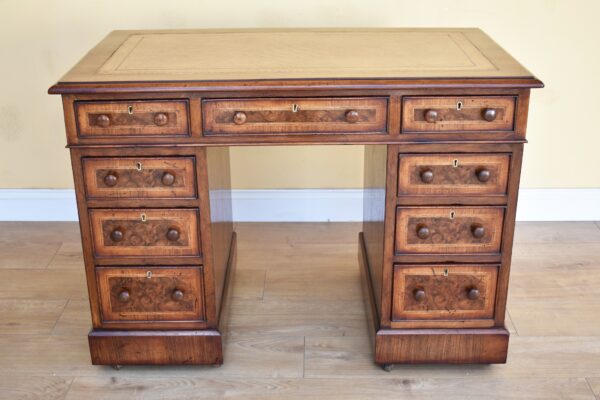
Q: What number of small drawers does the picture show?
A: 8